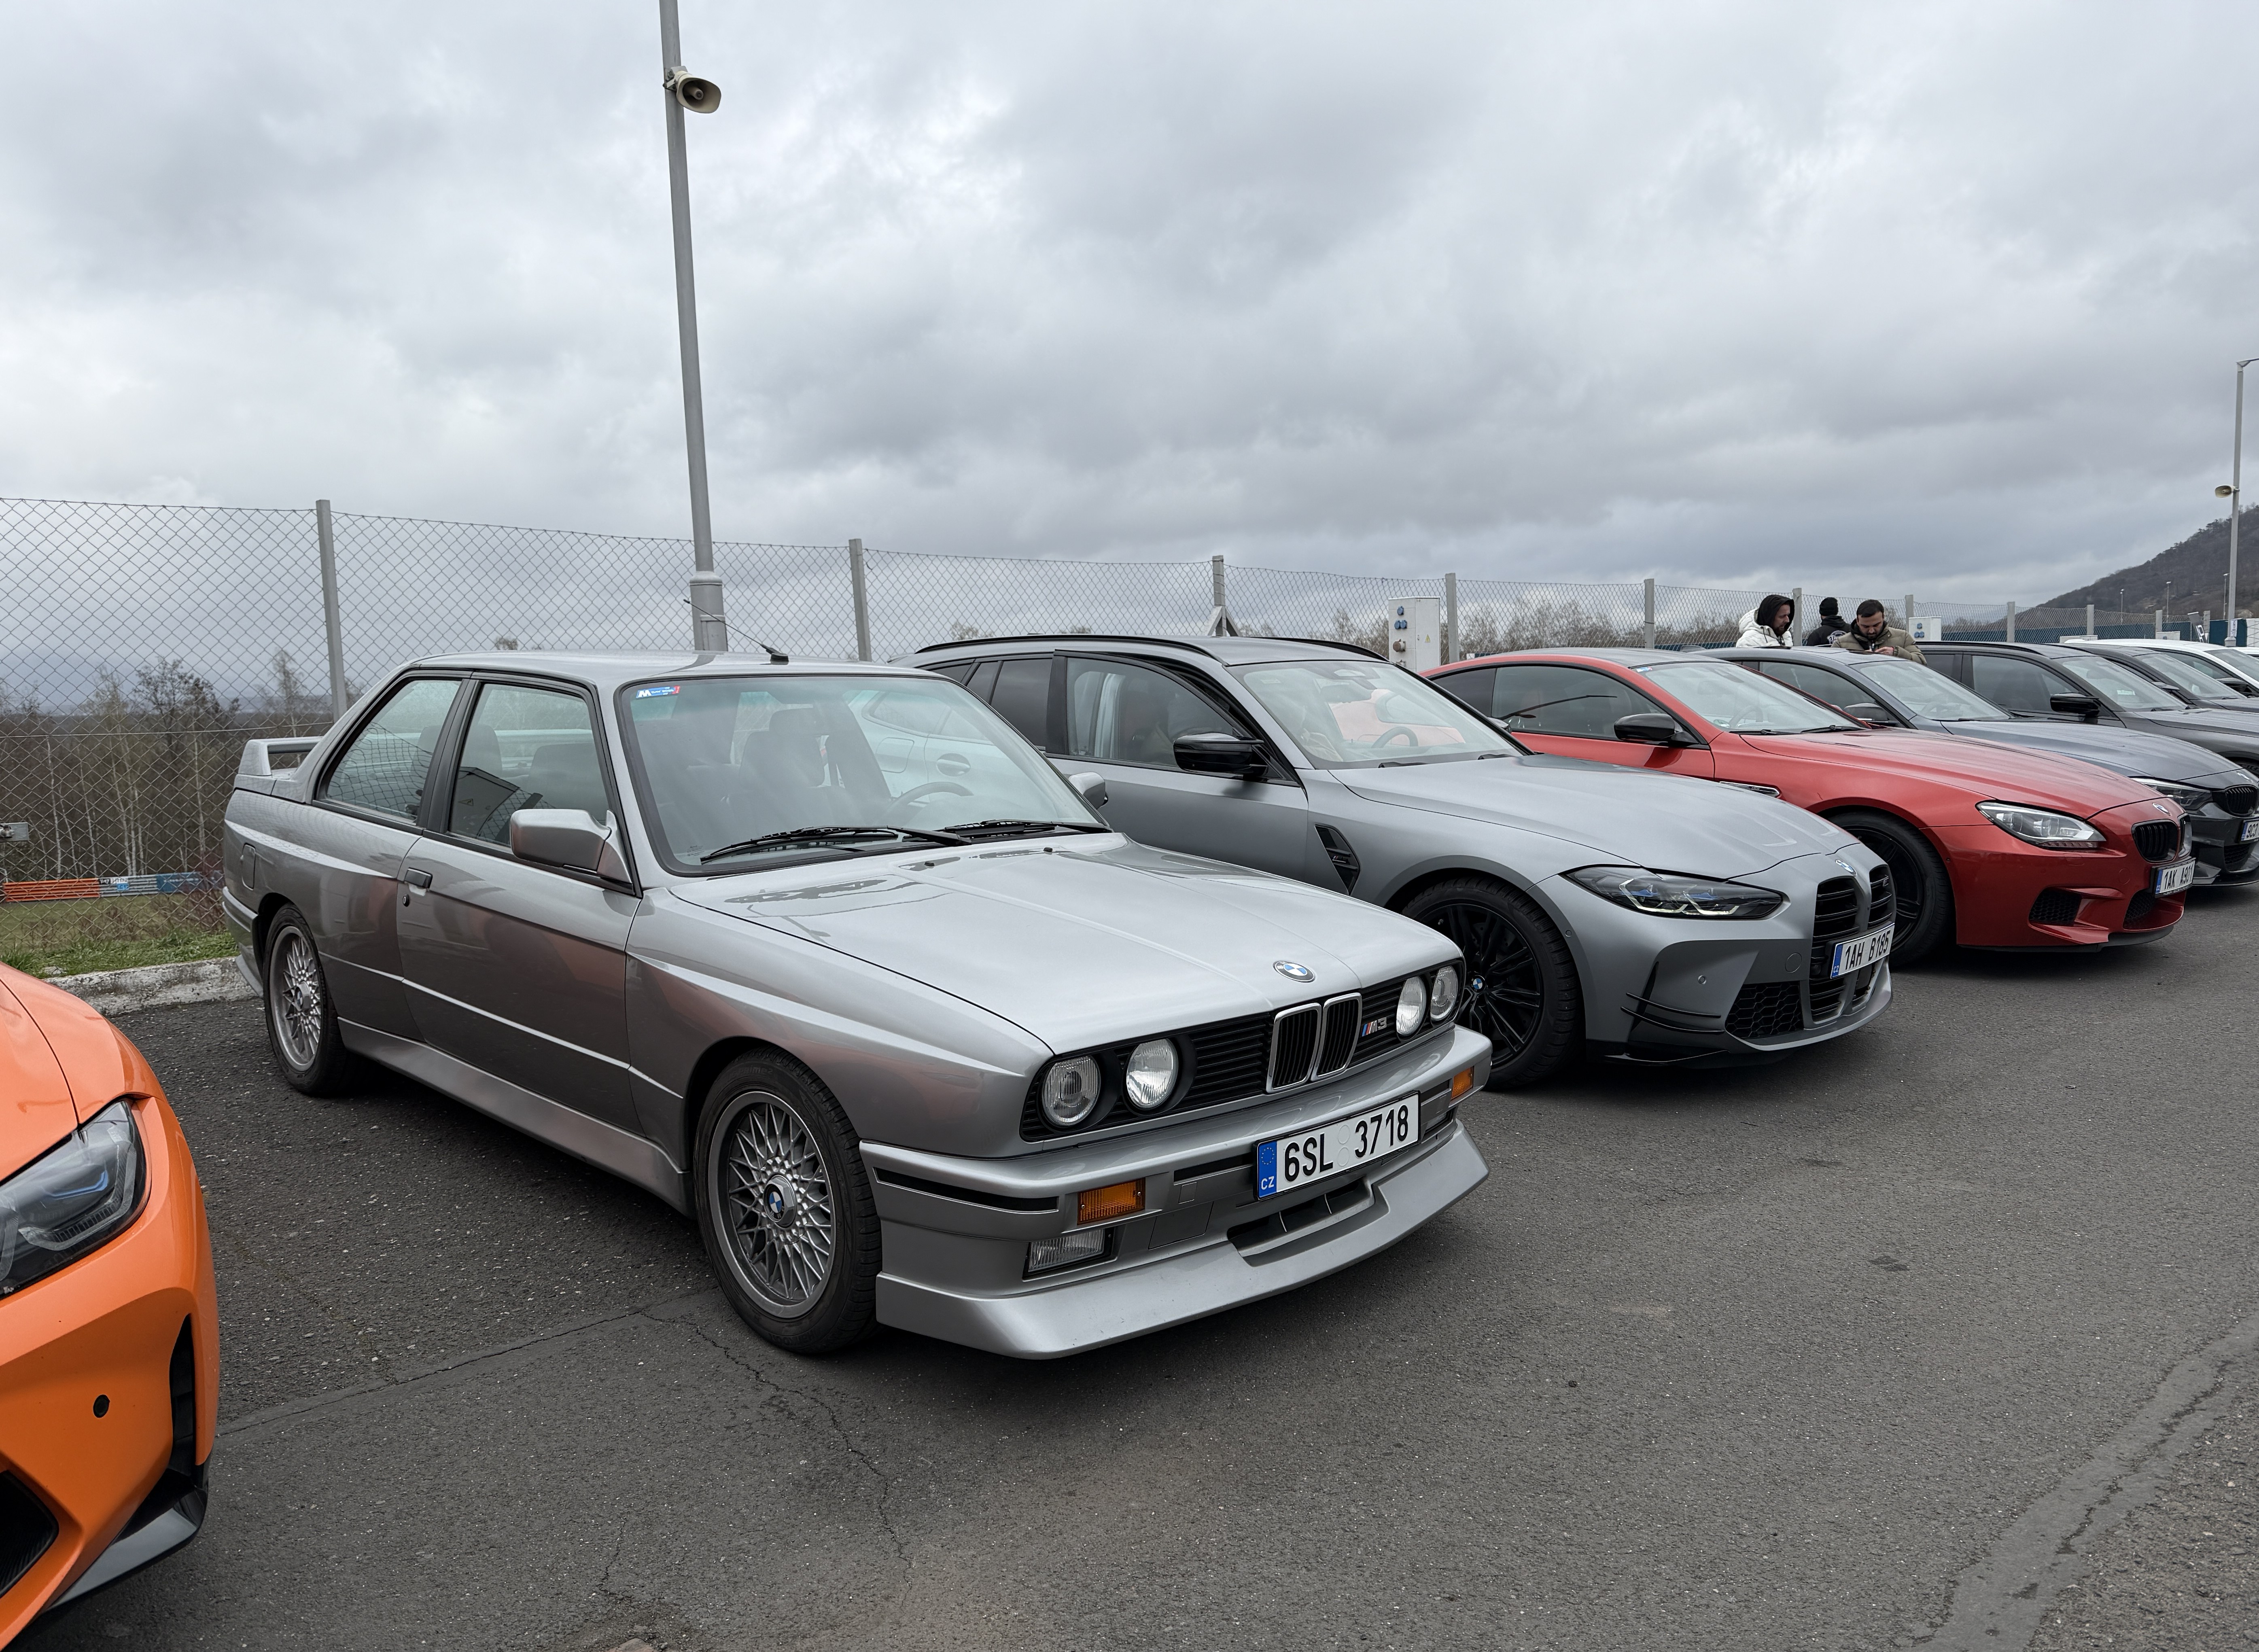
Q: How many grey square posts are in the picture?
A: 11